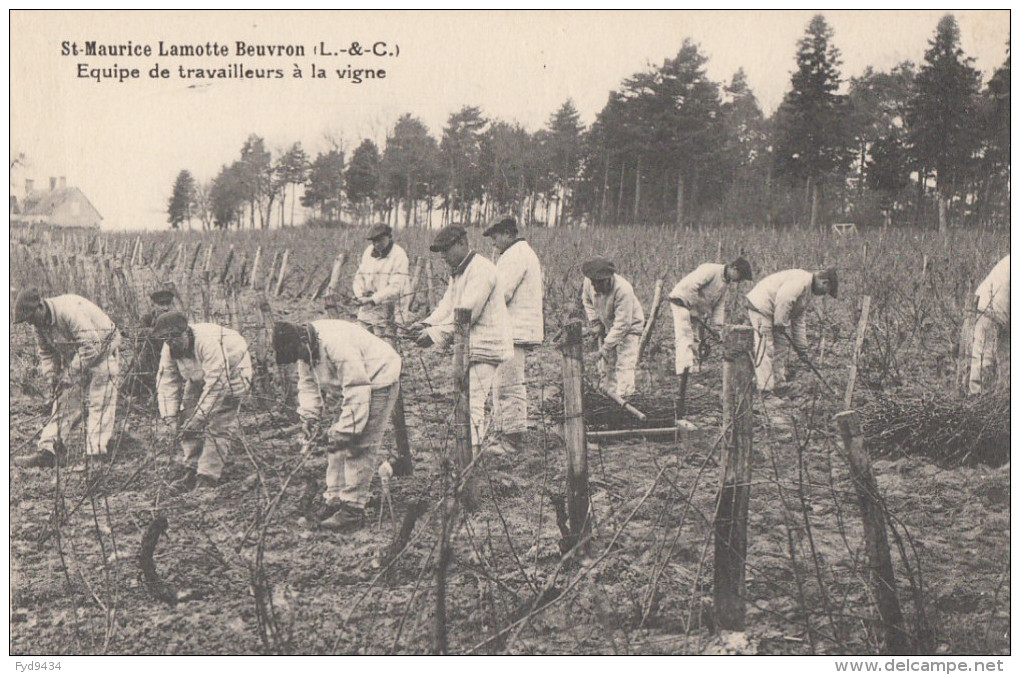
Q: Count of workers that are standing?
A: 3